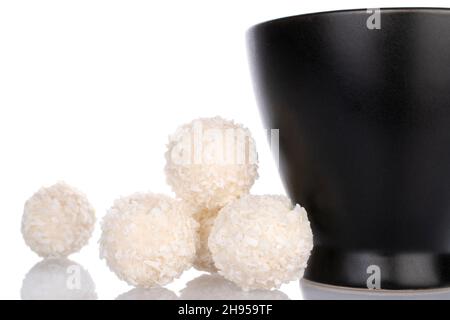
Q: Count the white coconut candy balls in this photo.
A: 5